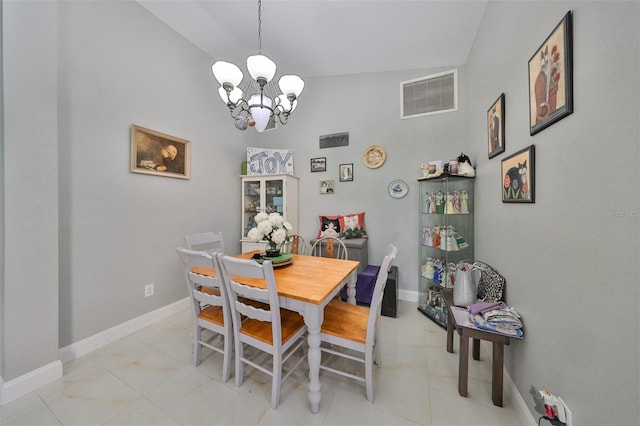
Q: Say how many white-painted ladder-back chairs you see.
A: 4